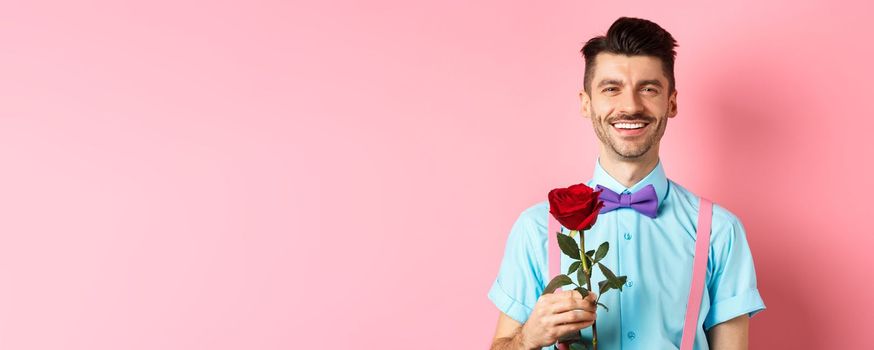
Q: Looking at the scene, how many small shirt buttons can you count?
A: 3